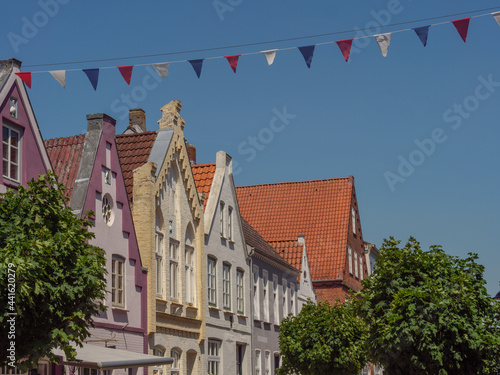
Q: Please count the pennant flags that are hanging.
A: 14